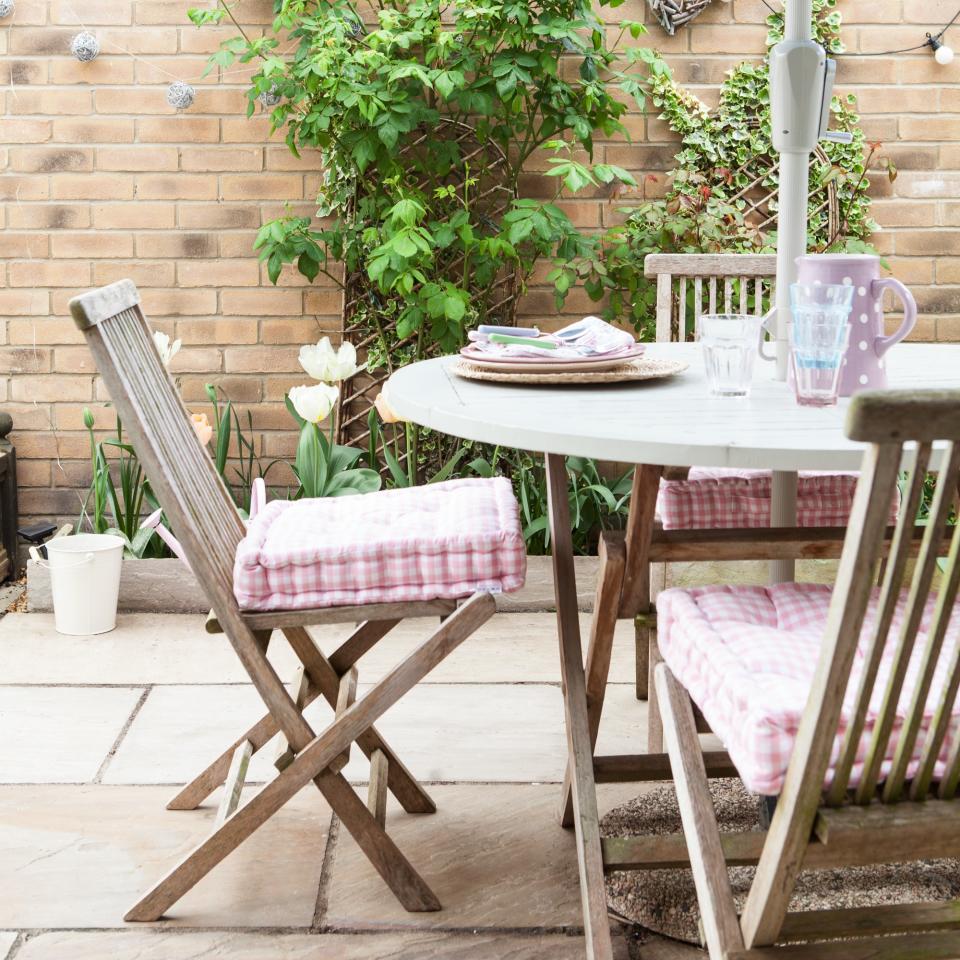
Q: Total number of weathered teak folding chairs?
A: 3